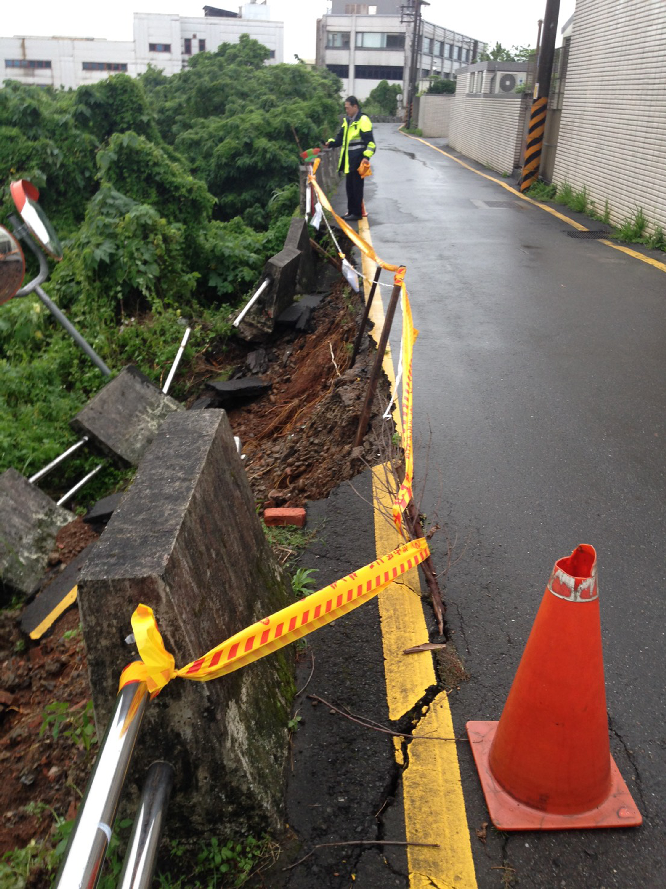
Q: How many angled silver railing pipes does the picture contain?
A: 6